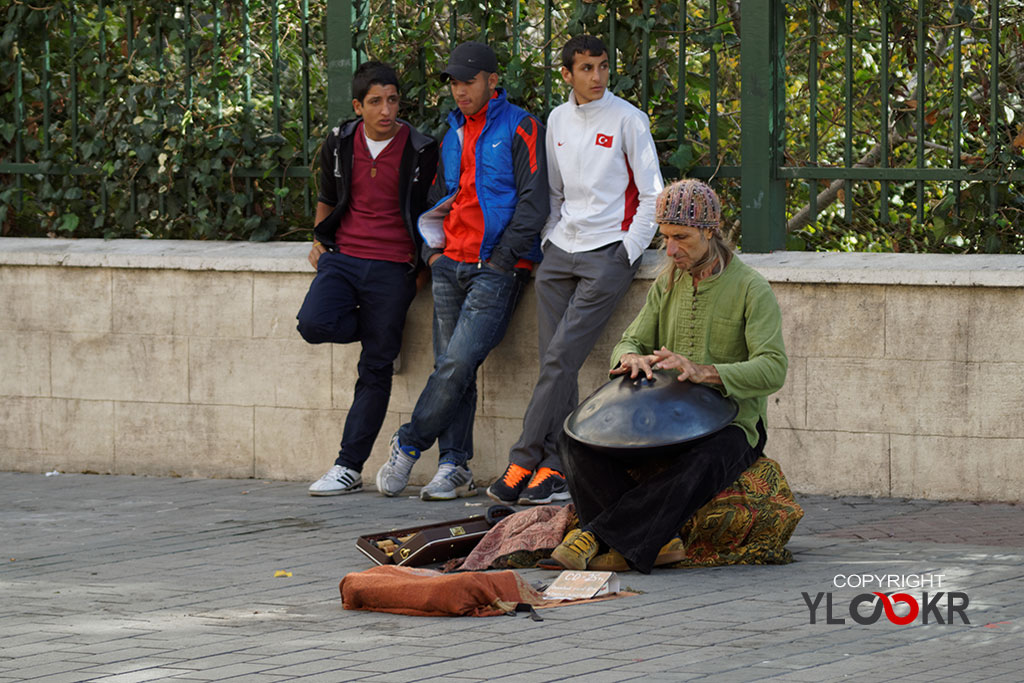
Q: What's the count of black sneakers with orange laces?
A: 2